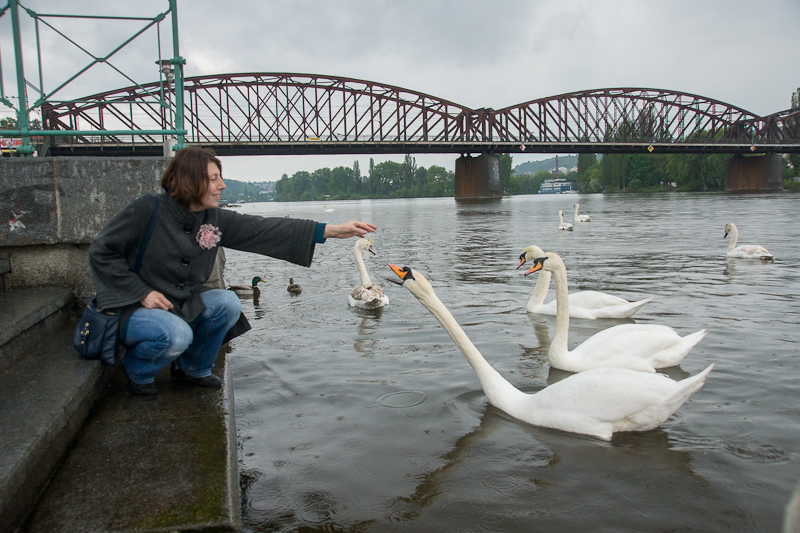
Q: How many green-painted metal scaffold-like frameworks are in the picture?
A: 1